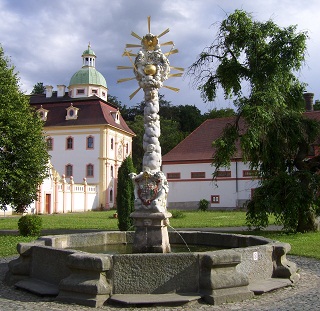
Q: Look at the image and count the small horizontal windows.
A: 4